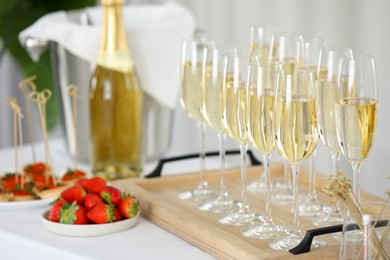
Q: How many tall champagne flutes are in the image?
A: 10